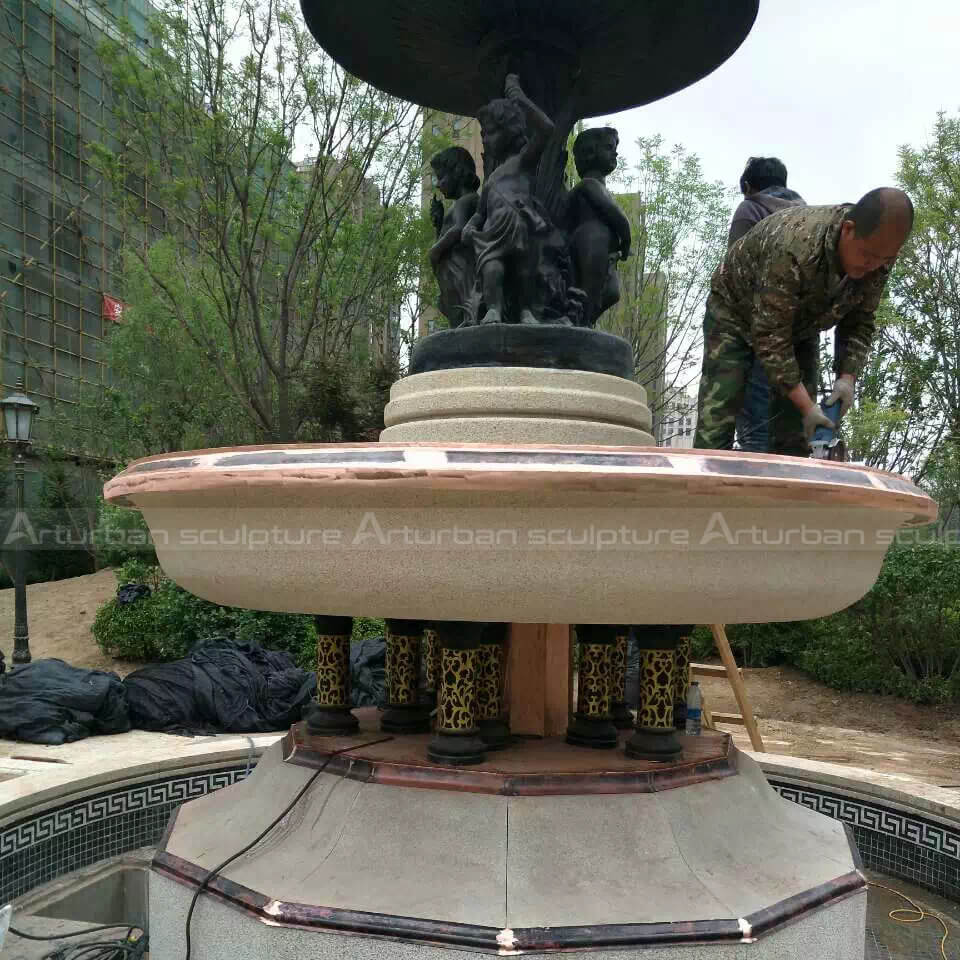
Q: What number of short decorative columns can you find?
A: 9